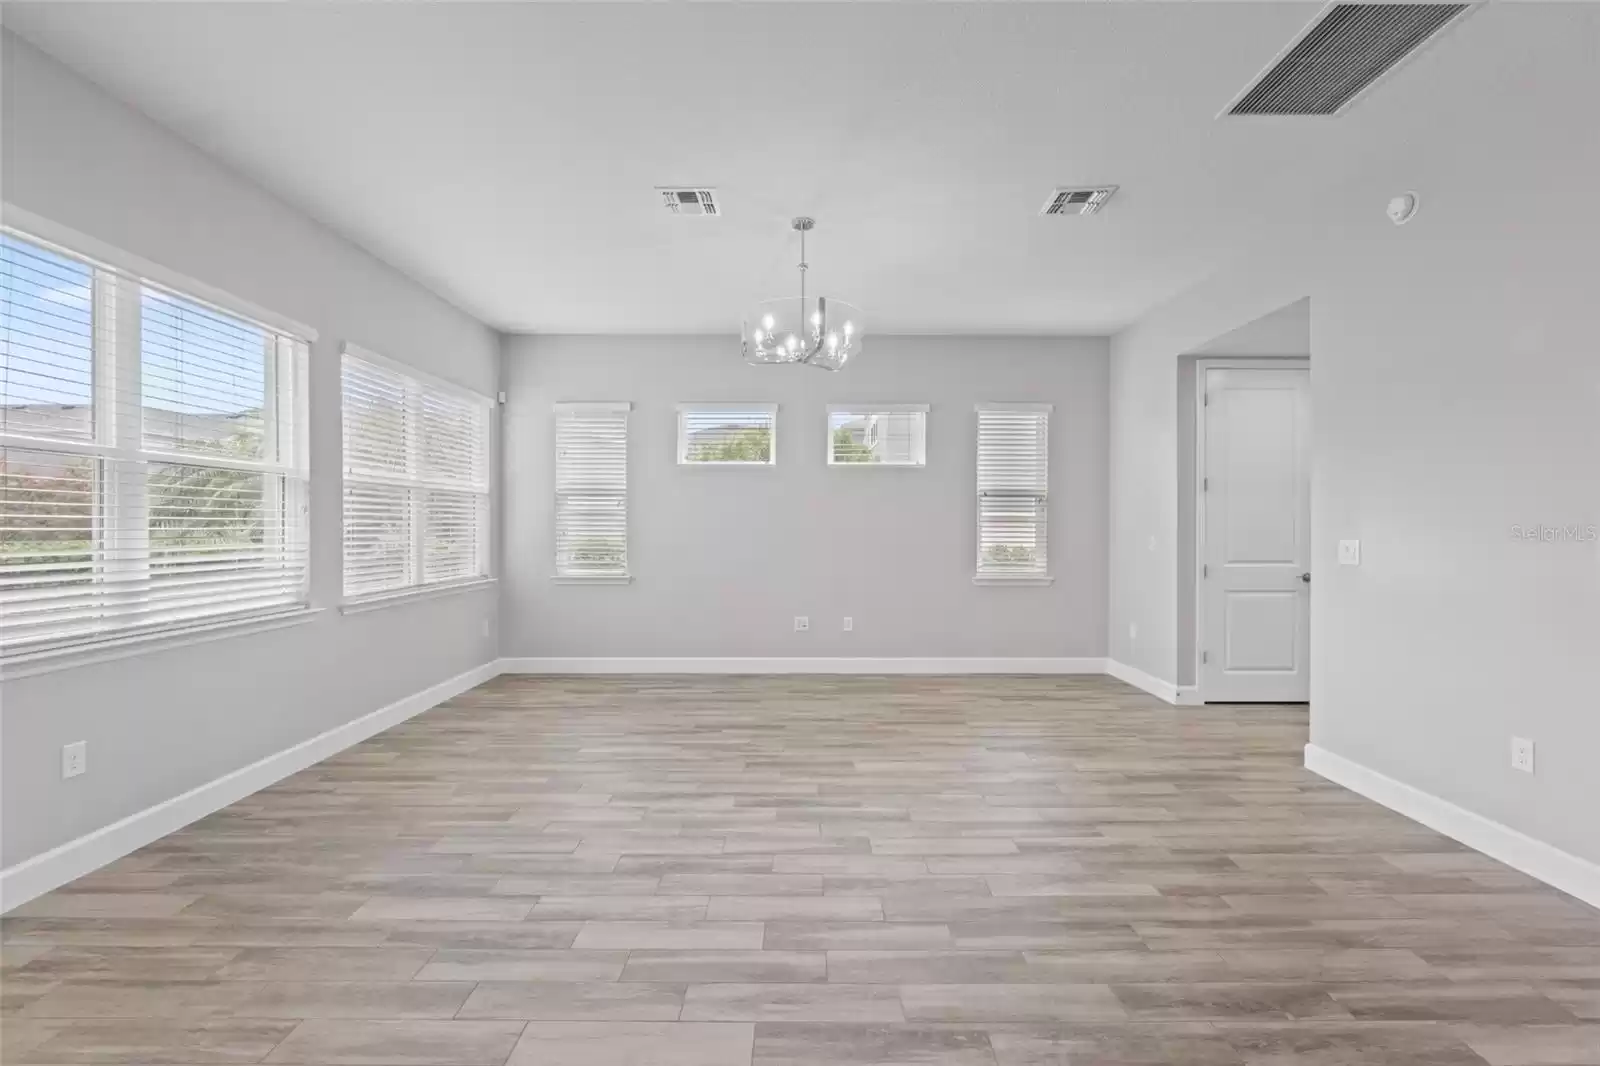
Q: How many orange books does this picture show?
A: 0